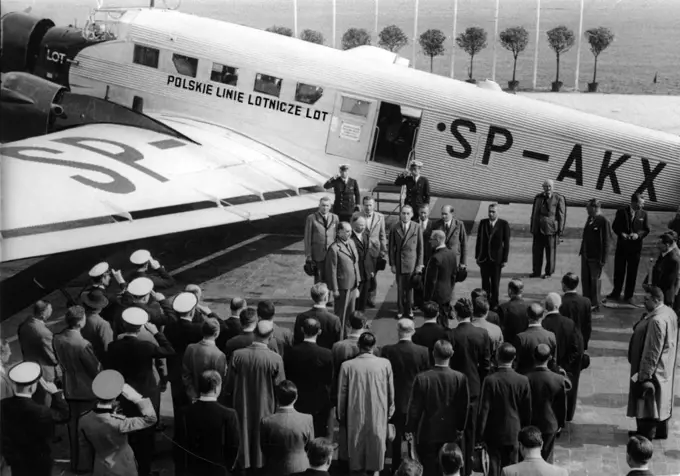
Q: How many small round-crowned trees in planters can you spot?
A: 9